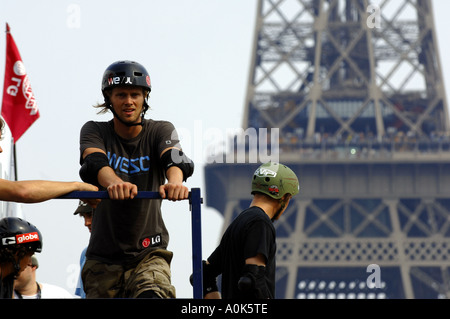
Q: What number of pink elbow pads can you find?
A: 0